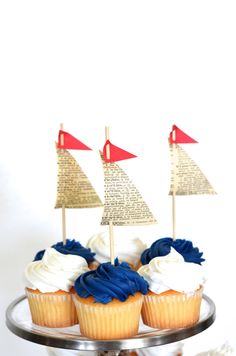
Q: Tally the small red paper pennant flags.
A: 3